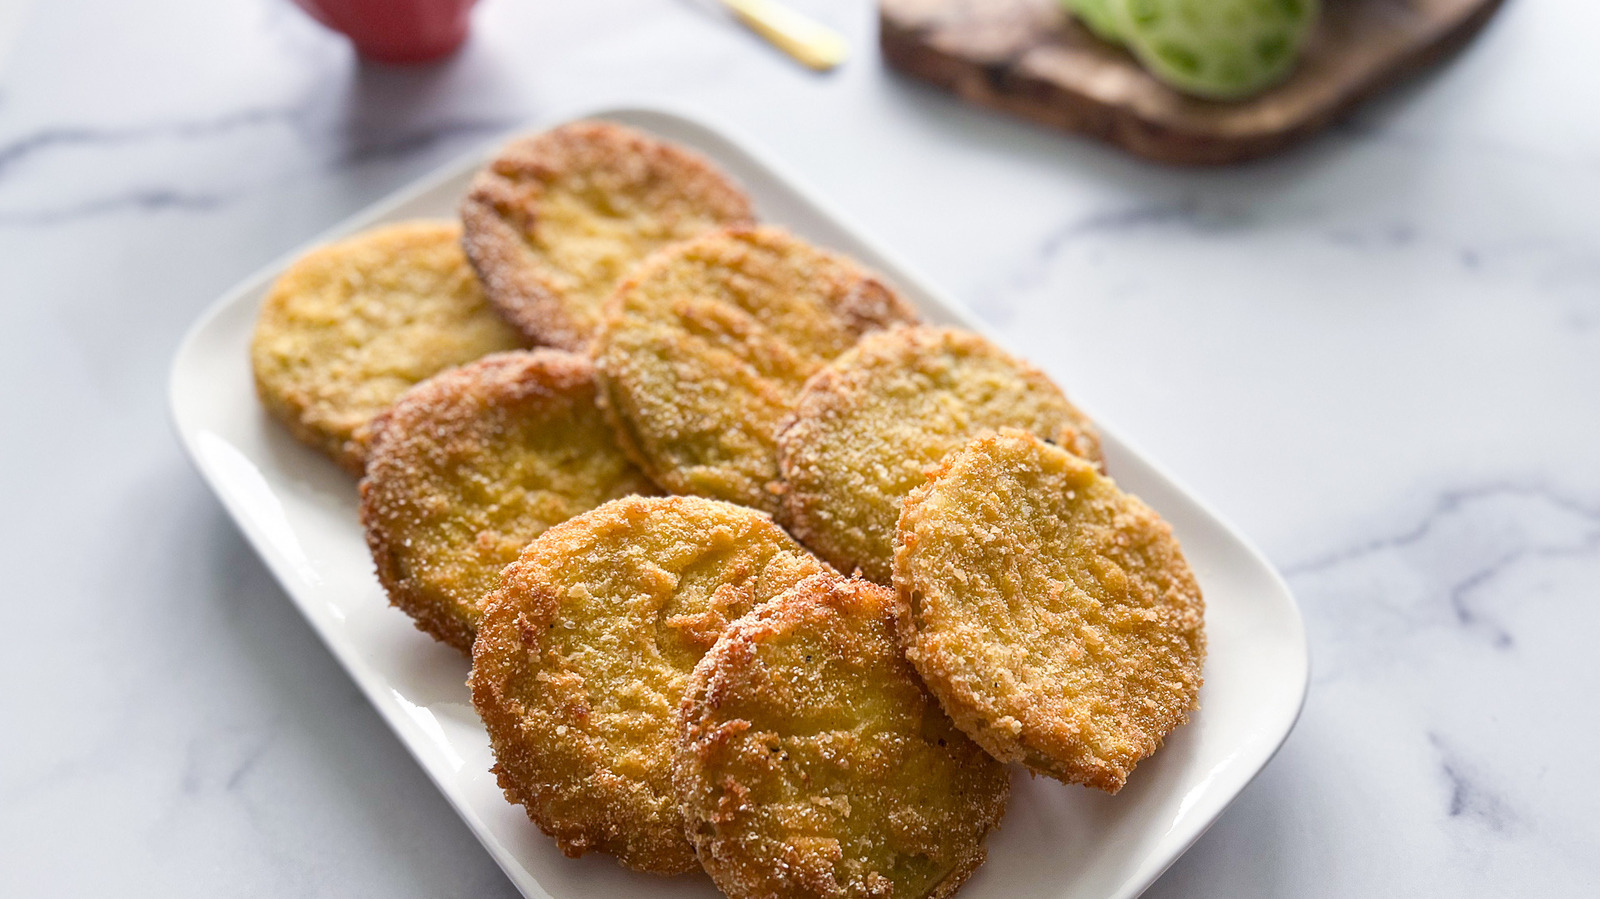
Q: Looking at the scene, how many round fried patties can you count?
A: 8